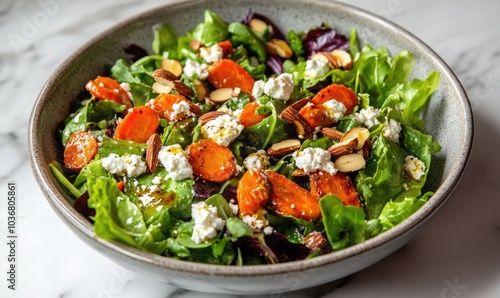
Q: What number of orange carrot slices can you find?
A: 13